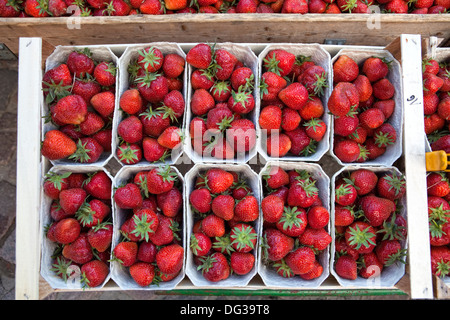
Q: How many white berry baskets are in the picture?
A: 10